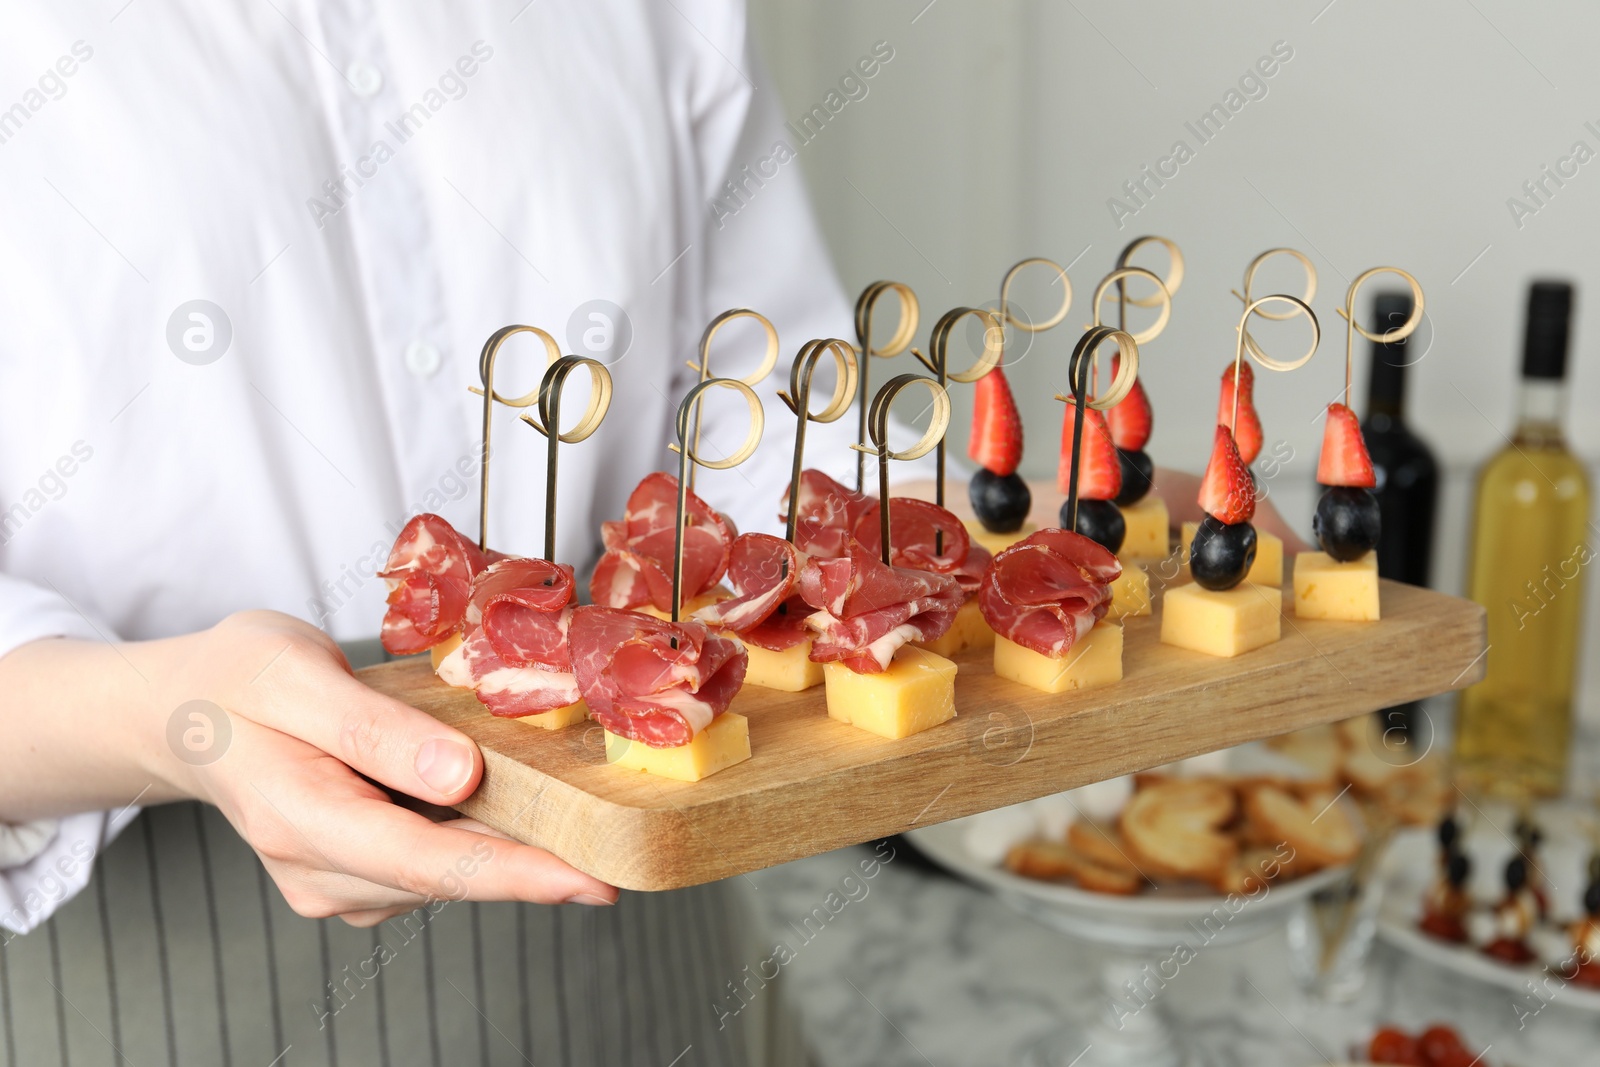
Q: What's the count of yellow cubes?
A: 14